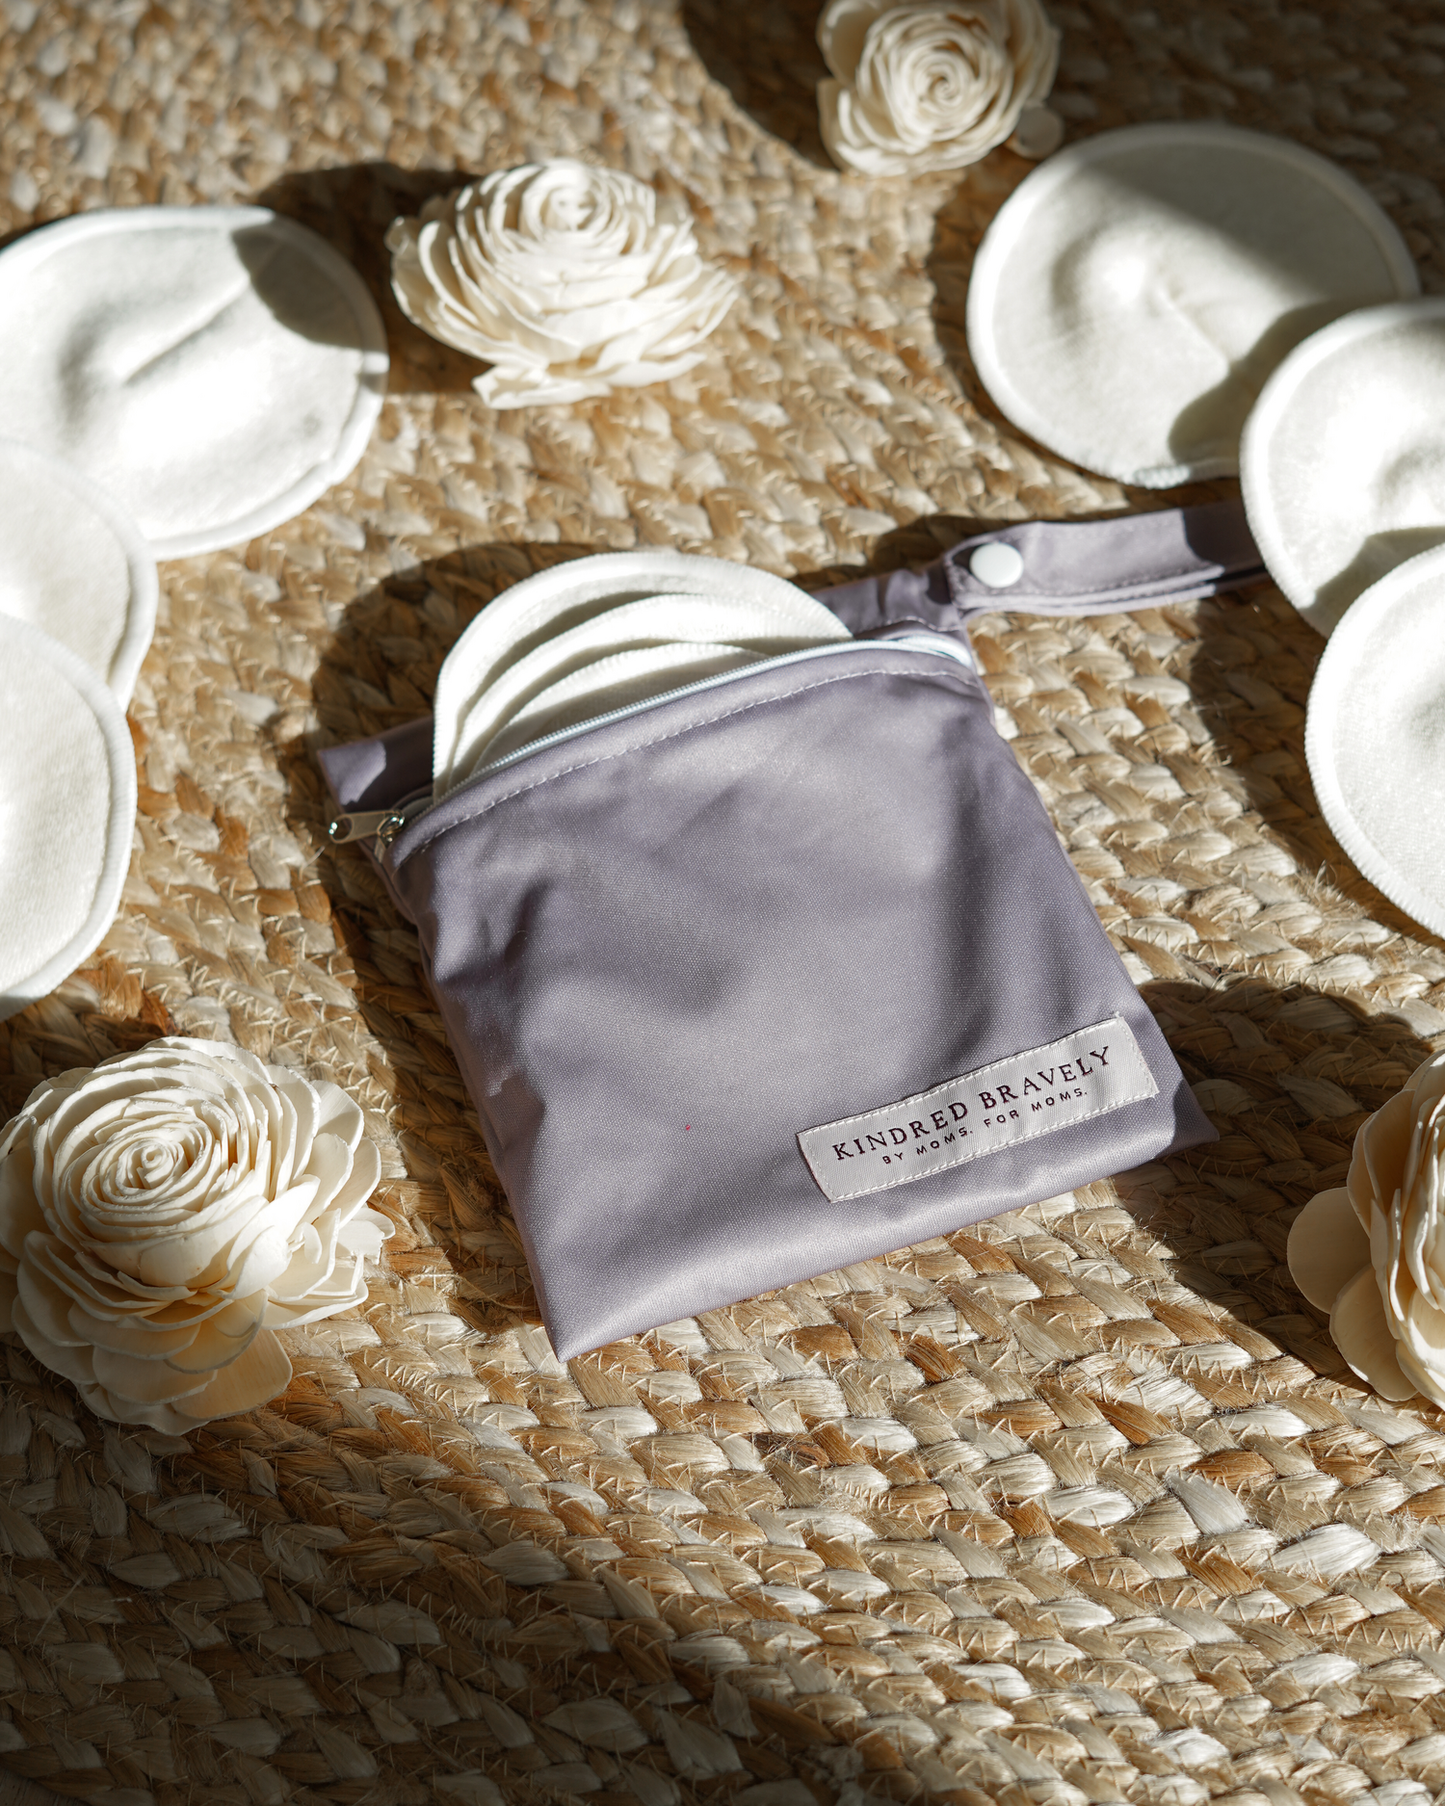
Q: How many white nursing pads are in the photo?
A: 9